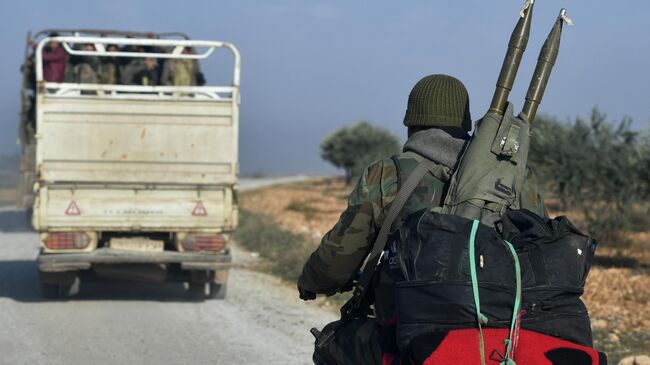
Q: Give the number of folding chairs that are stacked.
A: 0